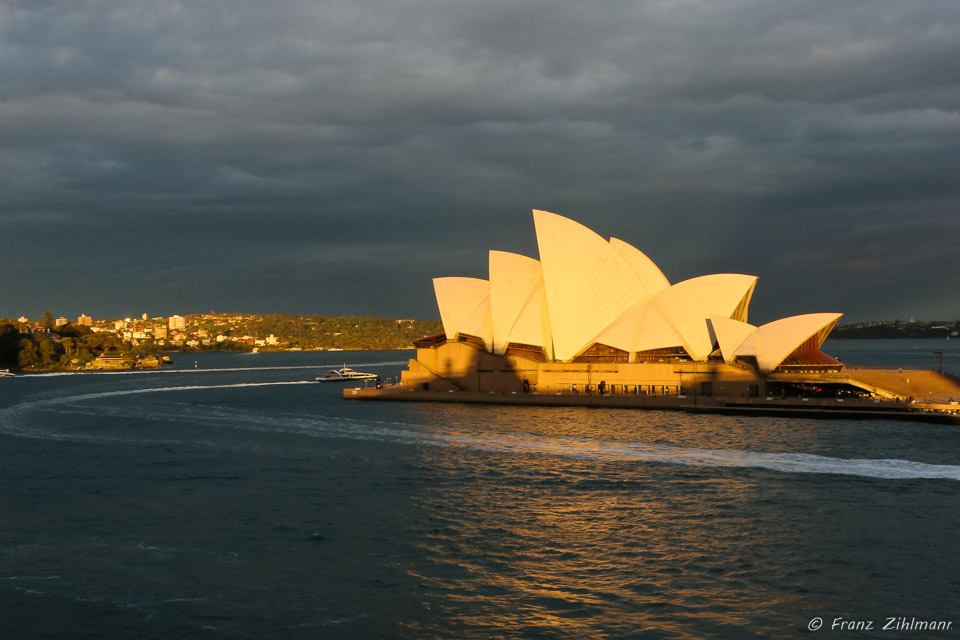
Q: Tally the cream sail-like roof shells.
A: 7